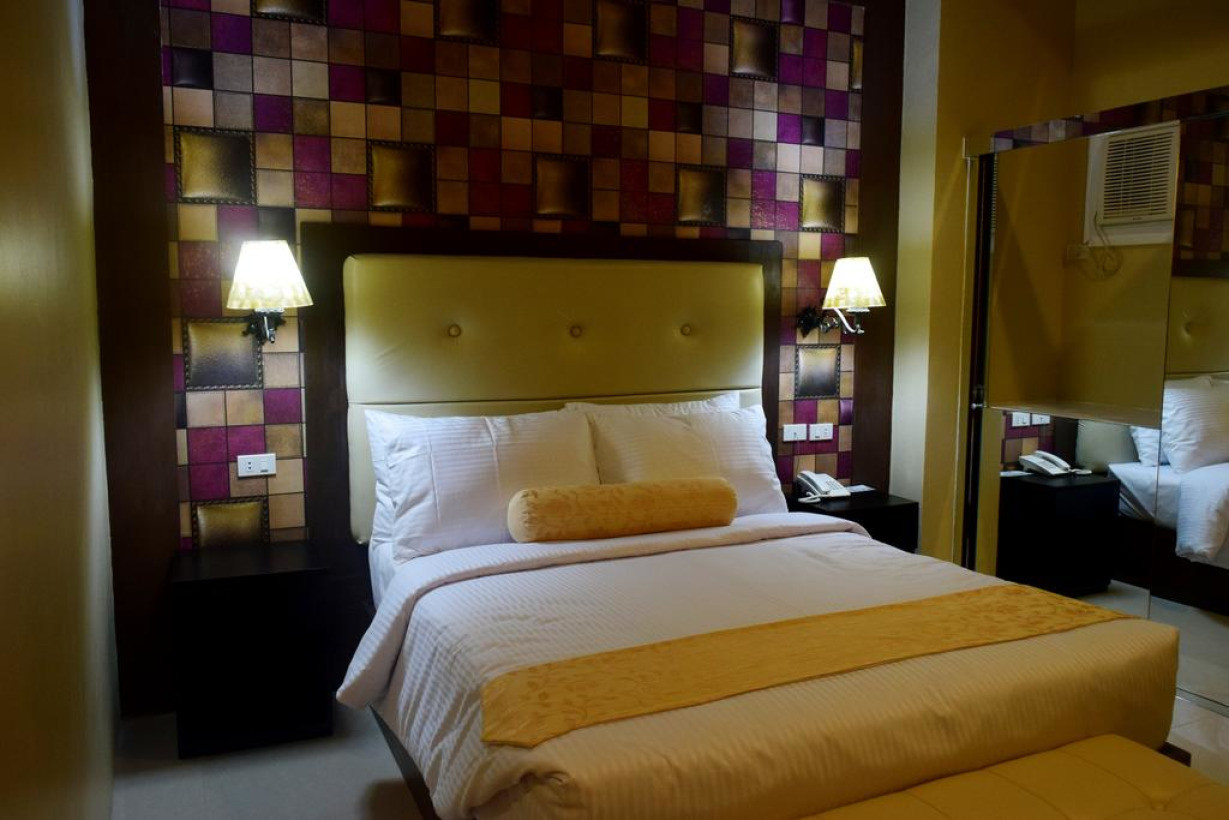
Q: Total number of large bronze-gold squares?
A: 13